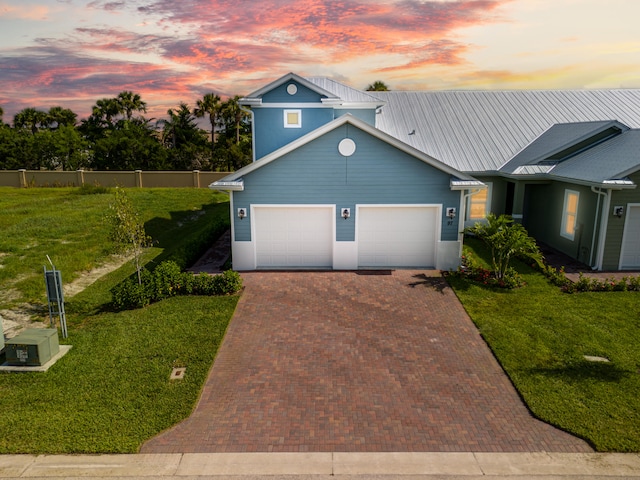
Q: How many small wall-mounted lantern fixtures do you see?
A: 4